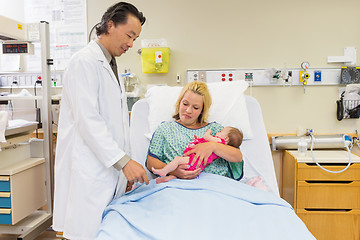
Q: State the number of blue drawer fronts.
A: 3